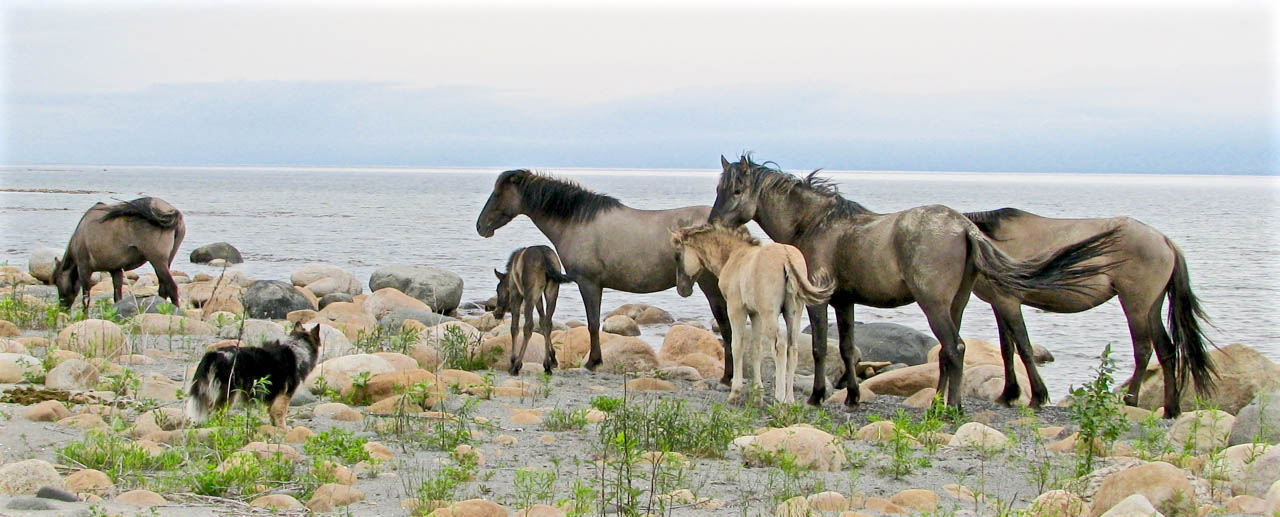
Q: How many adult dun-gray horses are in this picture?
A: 4